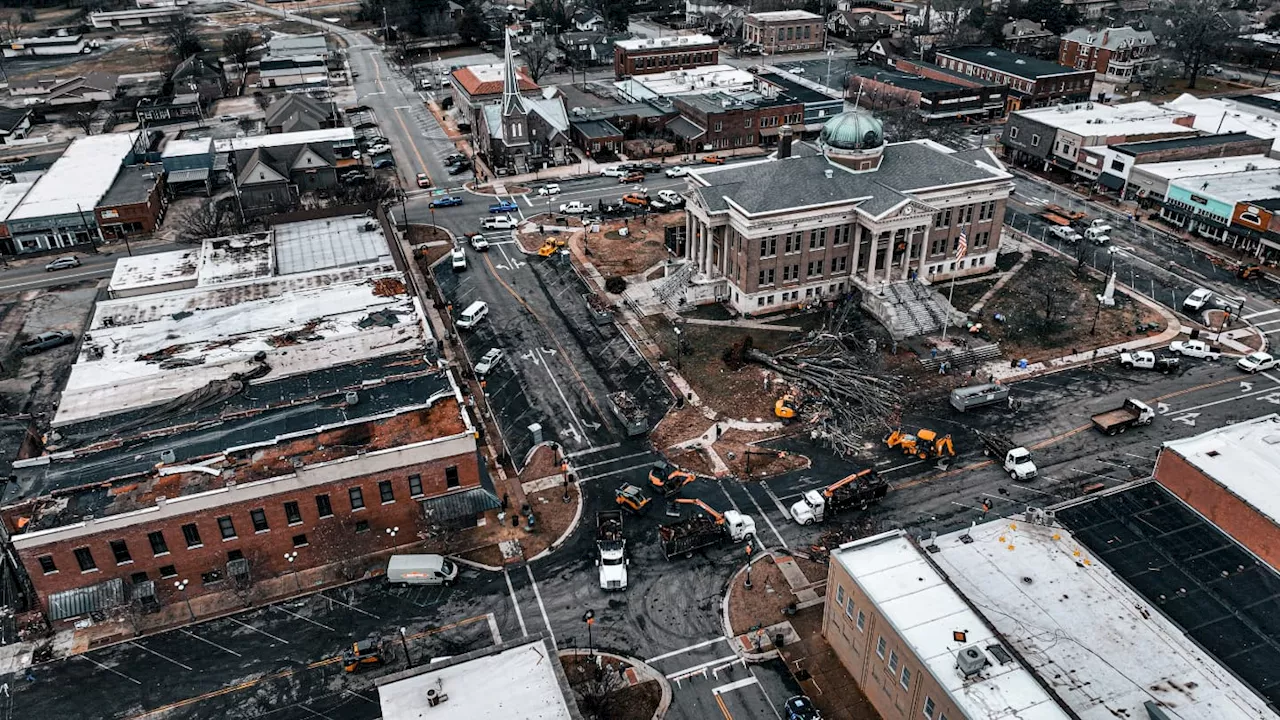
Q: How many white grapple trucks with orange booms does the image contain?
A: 2